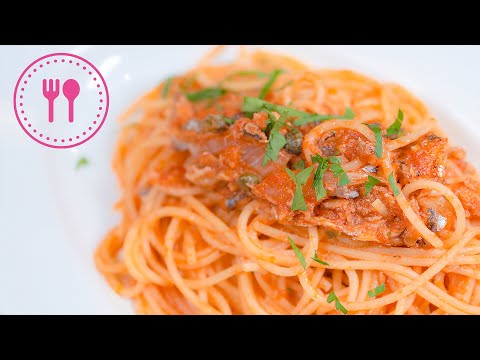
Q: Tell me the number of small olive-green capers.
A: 3